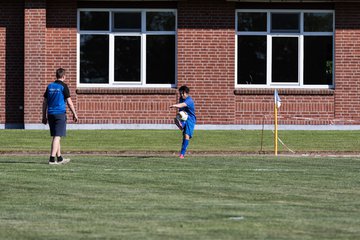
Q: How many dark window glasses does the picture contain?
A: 12